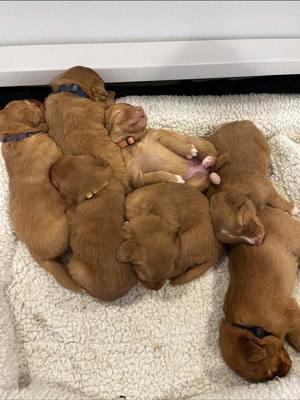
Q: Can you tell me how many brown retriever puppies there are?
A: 7